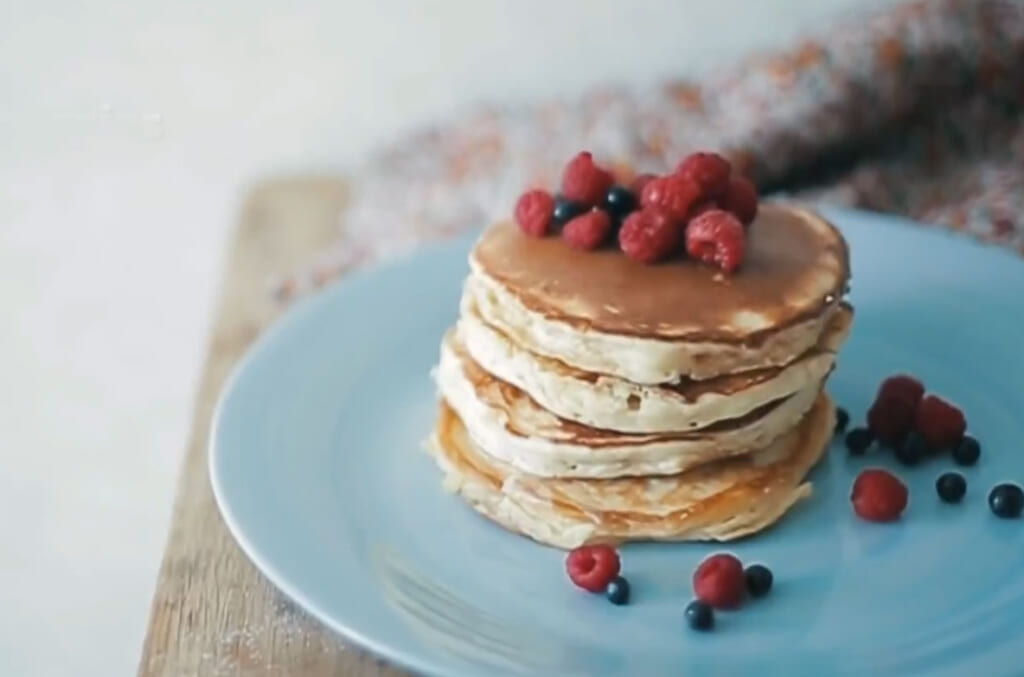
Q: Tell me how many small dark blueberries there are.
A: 11